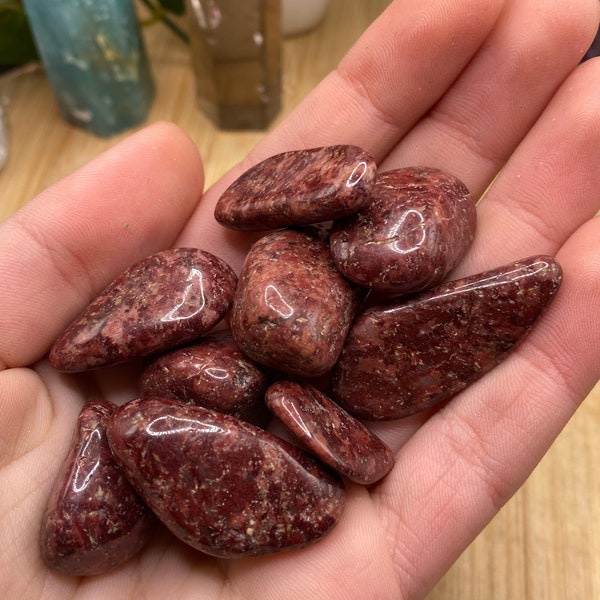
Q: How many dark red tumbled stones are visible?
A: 9